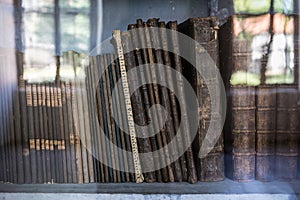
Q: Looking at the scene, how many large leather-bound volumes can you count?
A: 4